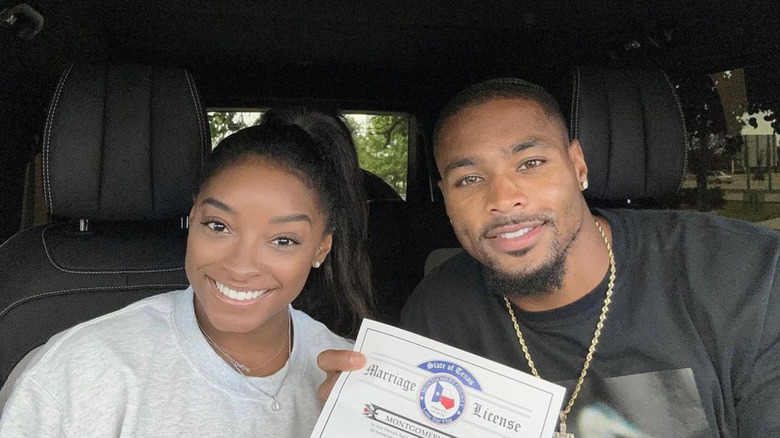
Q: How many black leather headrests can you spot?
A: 2